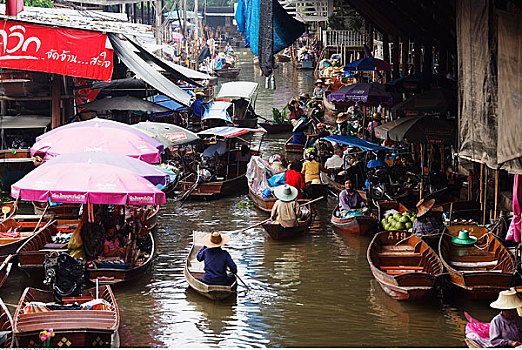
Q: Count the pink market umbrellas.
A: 2